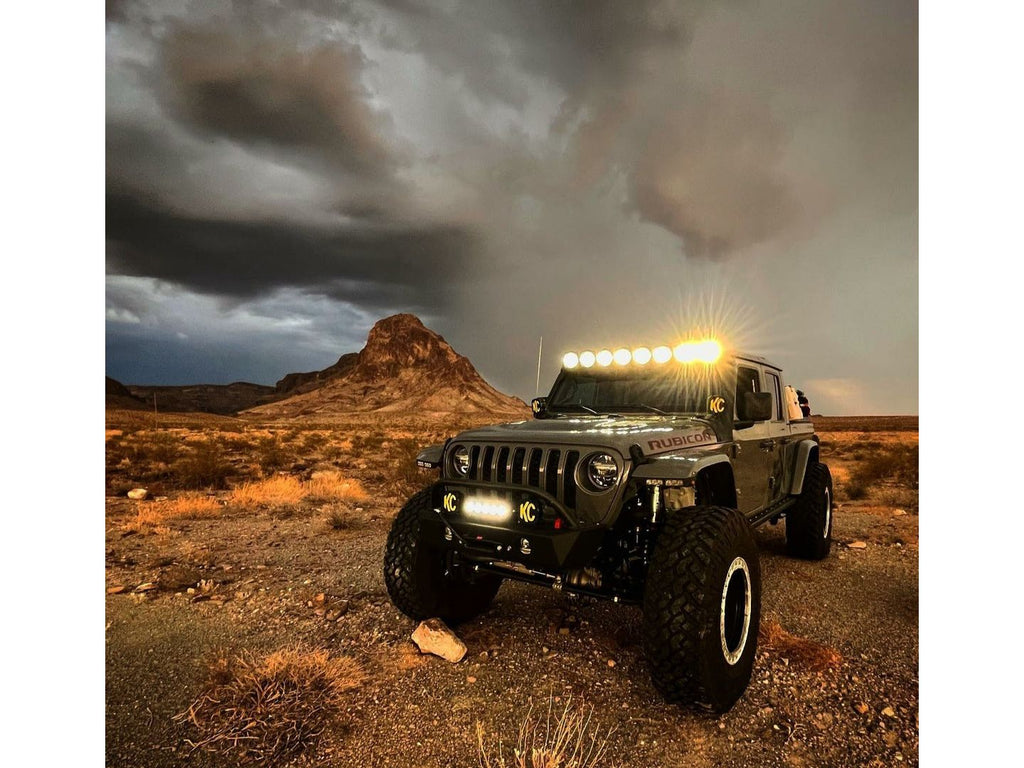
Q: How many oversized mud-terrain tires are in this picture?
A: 3